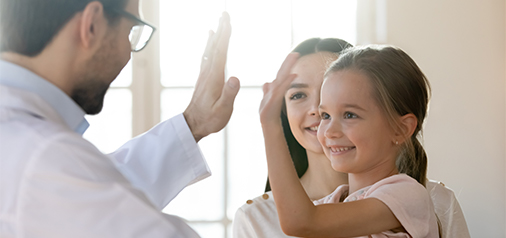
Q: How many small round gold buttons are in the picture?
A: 2